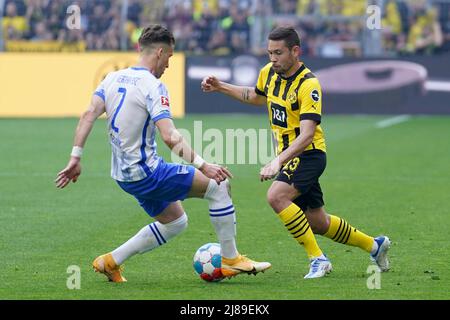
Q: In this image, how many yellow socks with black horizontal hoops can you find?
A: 2